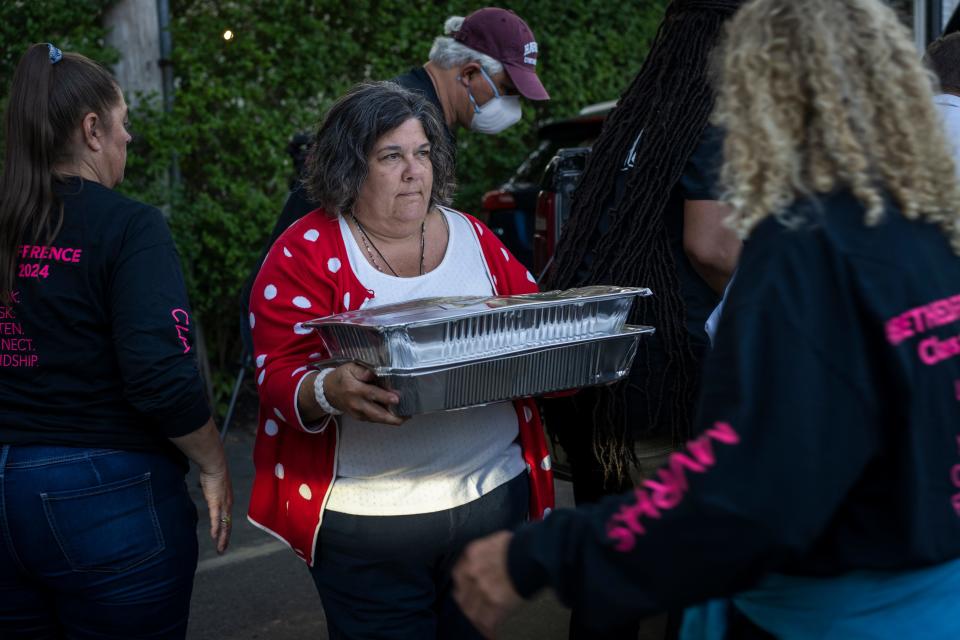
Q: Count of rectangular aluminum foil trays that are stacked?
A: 2